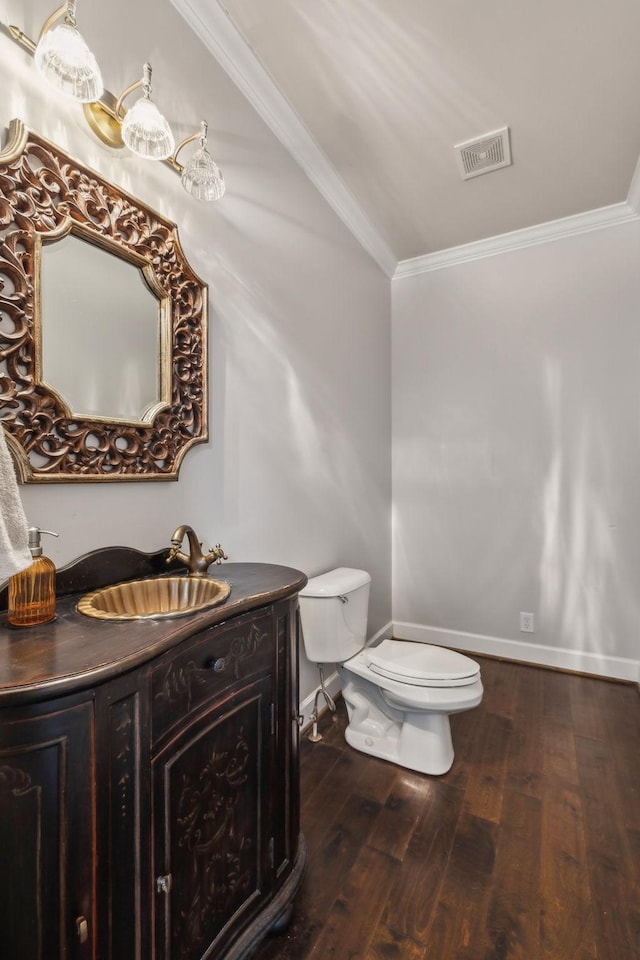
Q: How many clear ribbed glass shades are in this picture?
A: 3